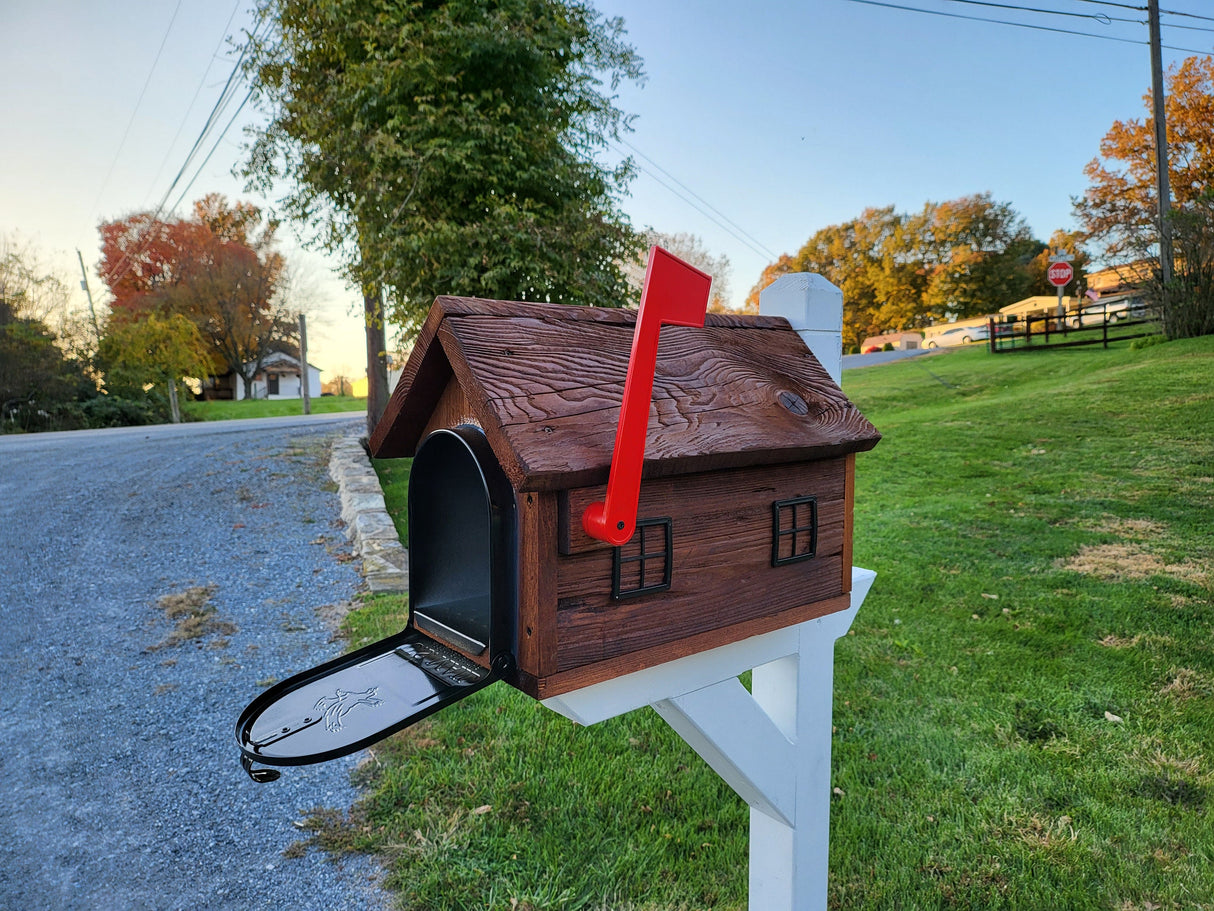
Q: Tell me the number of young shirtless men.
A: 0